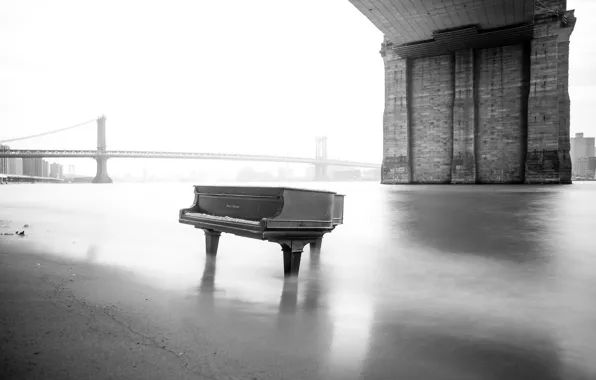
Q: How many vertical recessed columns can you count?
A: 2